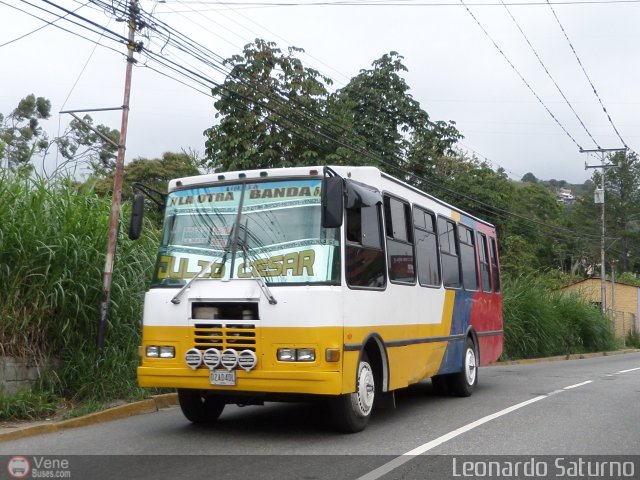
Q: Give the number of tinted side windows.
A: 7